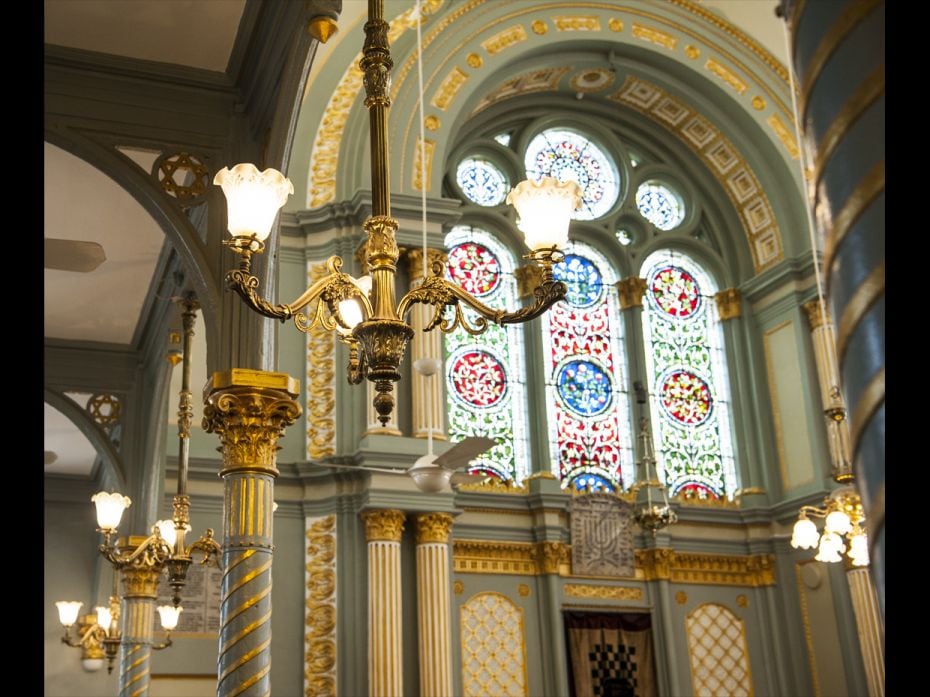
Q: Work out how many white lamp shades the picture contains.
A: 12